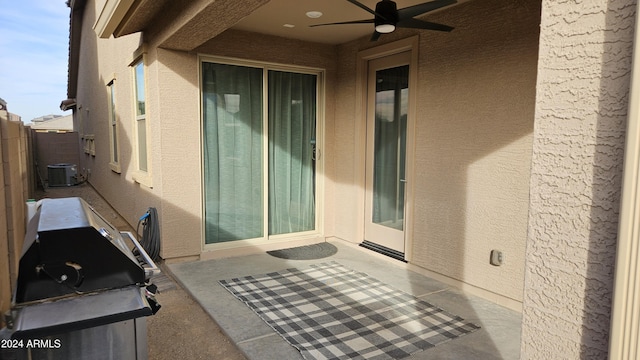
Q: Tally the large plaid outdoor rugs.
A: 1